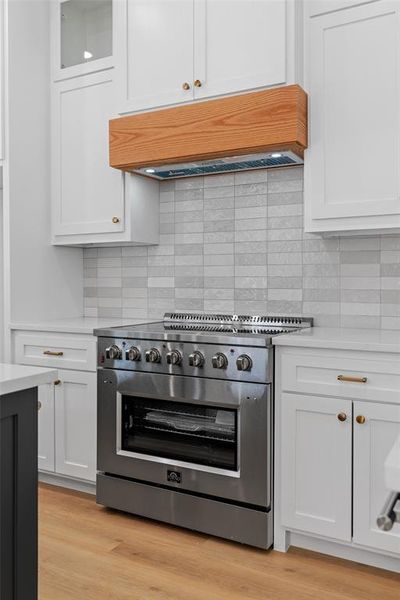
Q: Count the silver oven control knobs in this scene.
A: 7